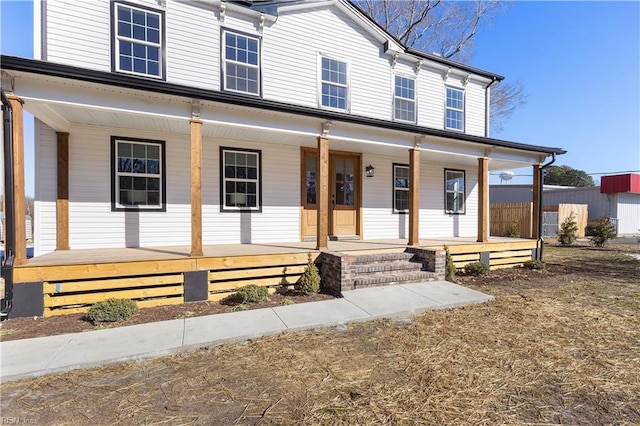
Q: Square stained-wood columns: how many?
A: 7